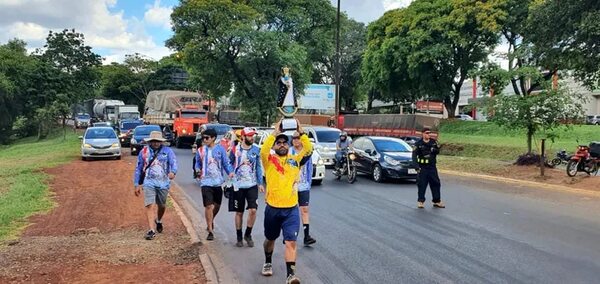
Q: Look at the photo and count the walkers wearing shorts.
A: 5